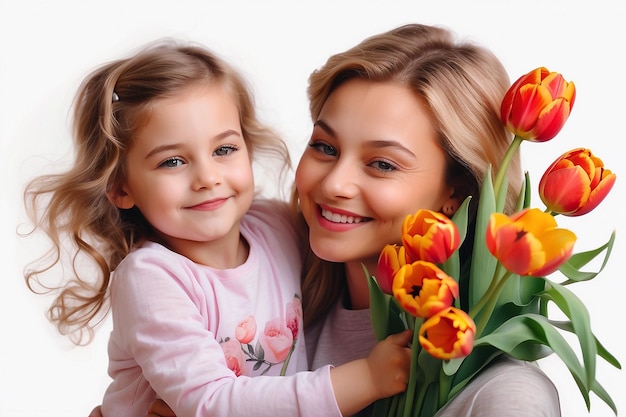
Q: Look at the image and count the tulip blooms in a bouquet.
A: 7